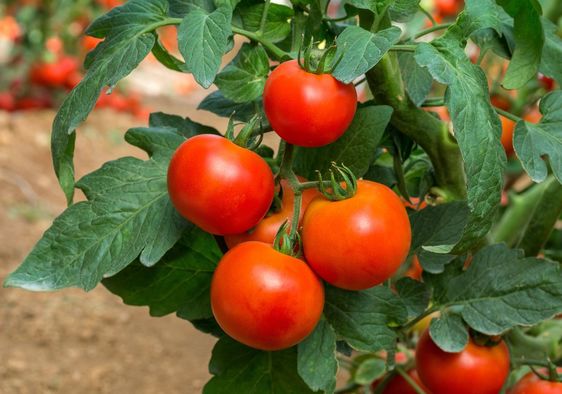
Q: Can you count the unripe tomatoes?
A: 0